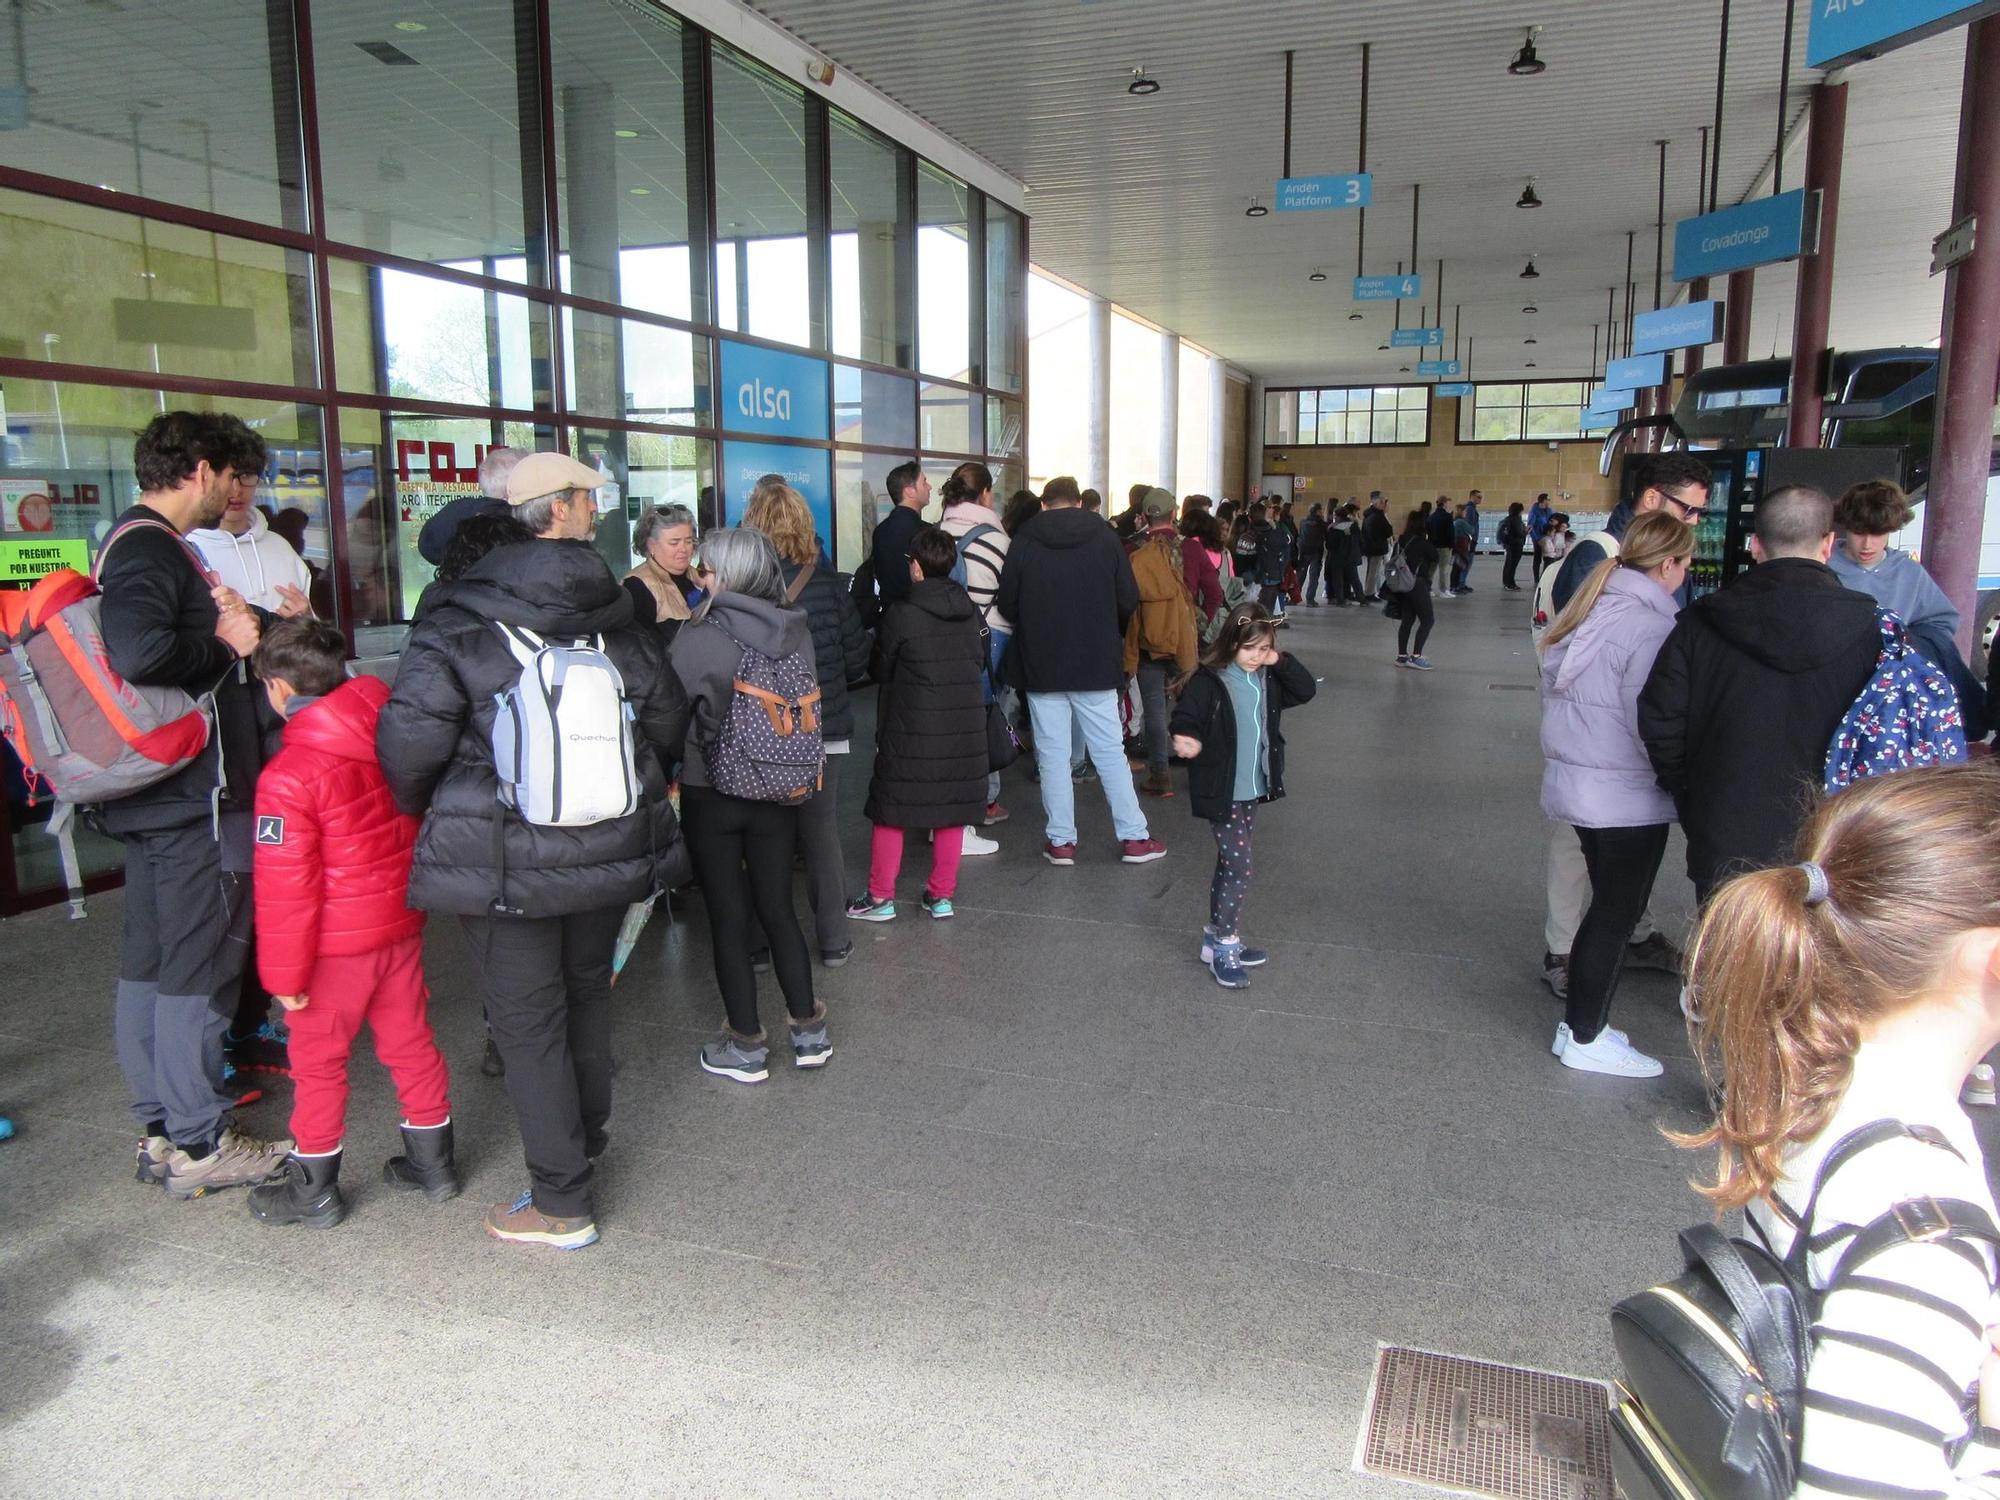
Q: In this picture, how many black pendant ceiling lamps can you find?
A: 12